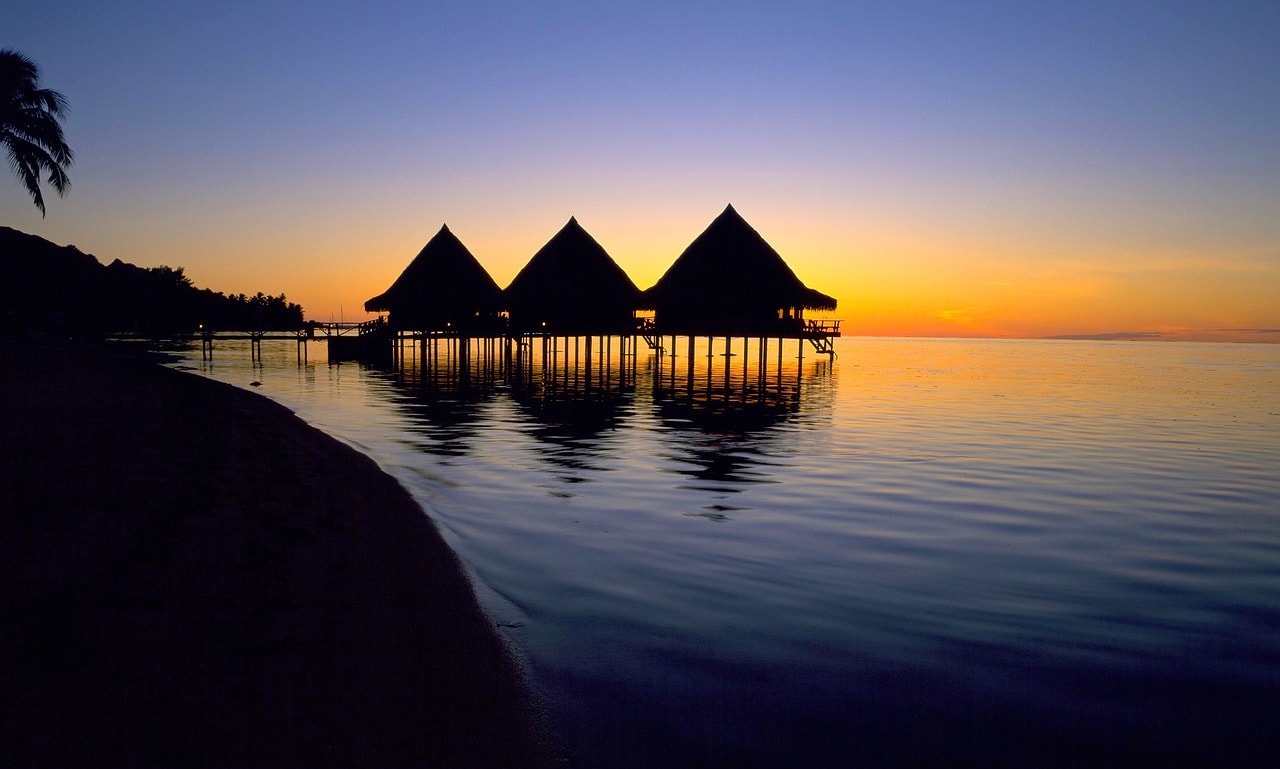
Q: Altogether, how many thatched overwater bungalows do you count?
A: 3